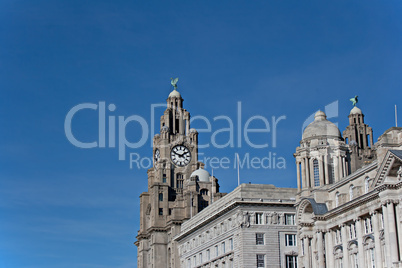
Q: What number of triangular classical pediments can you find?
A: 1